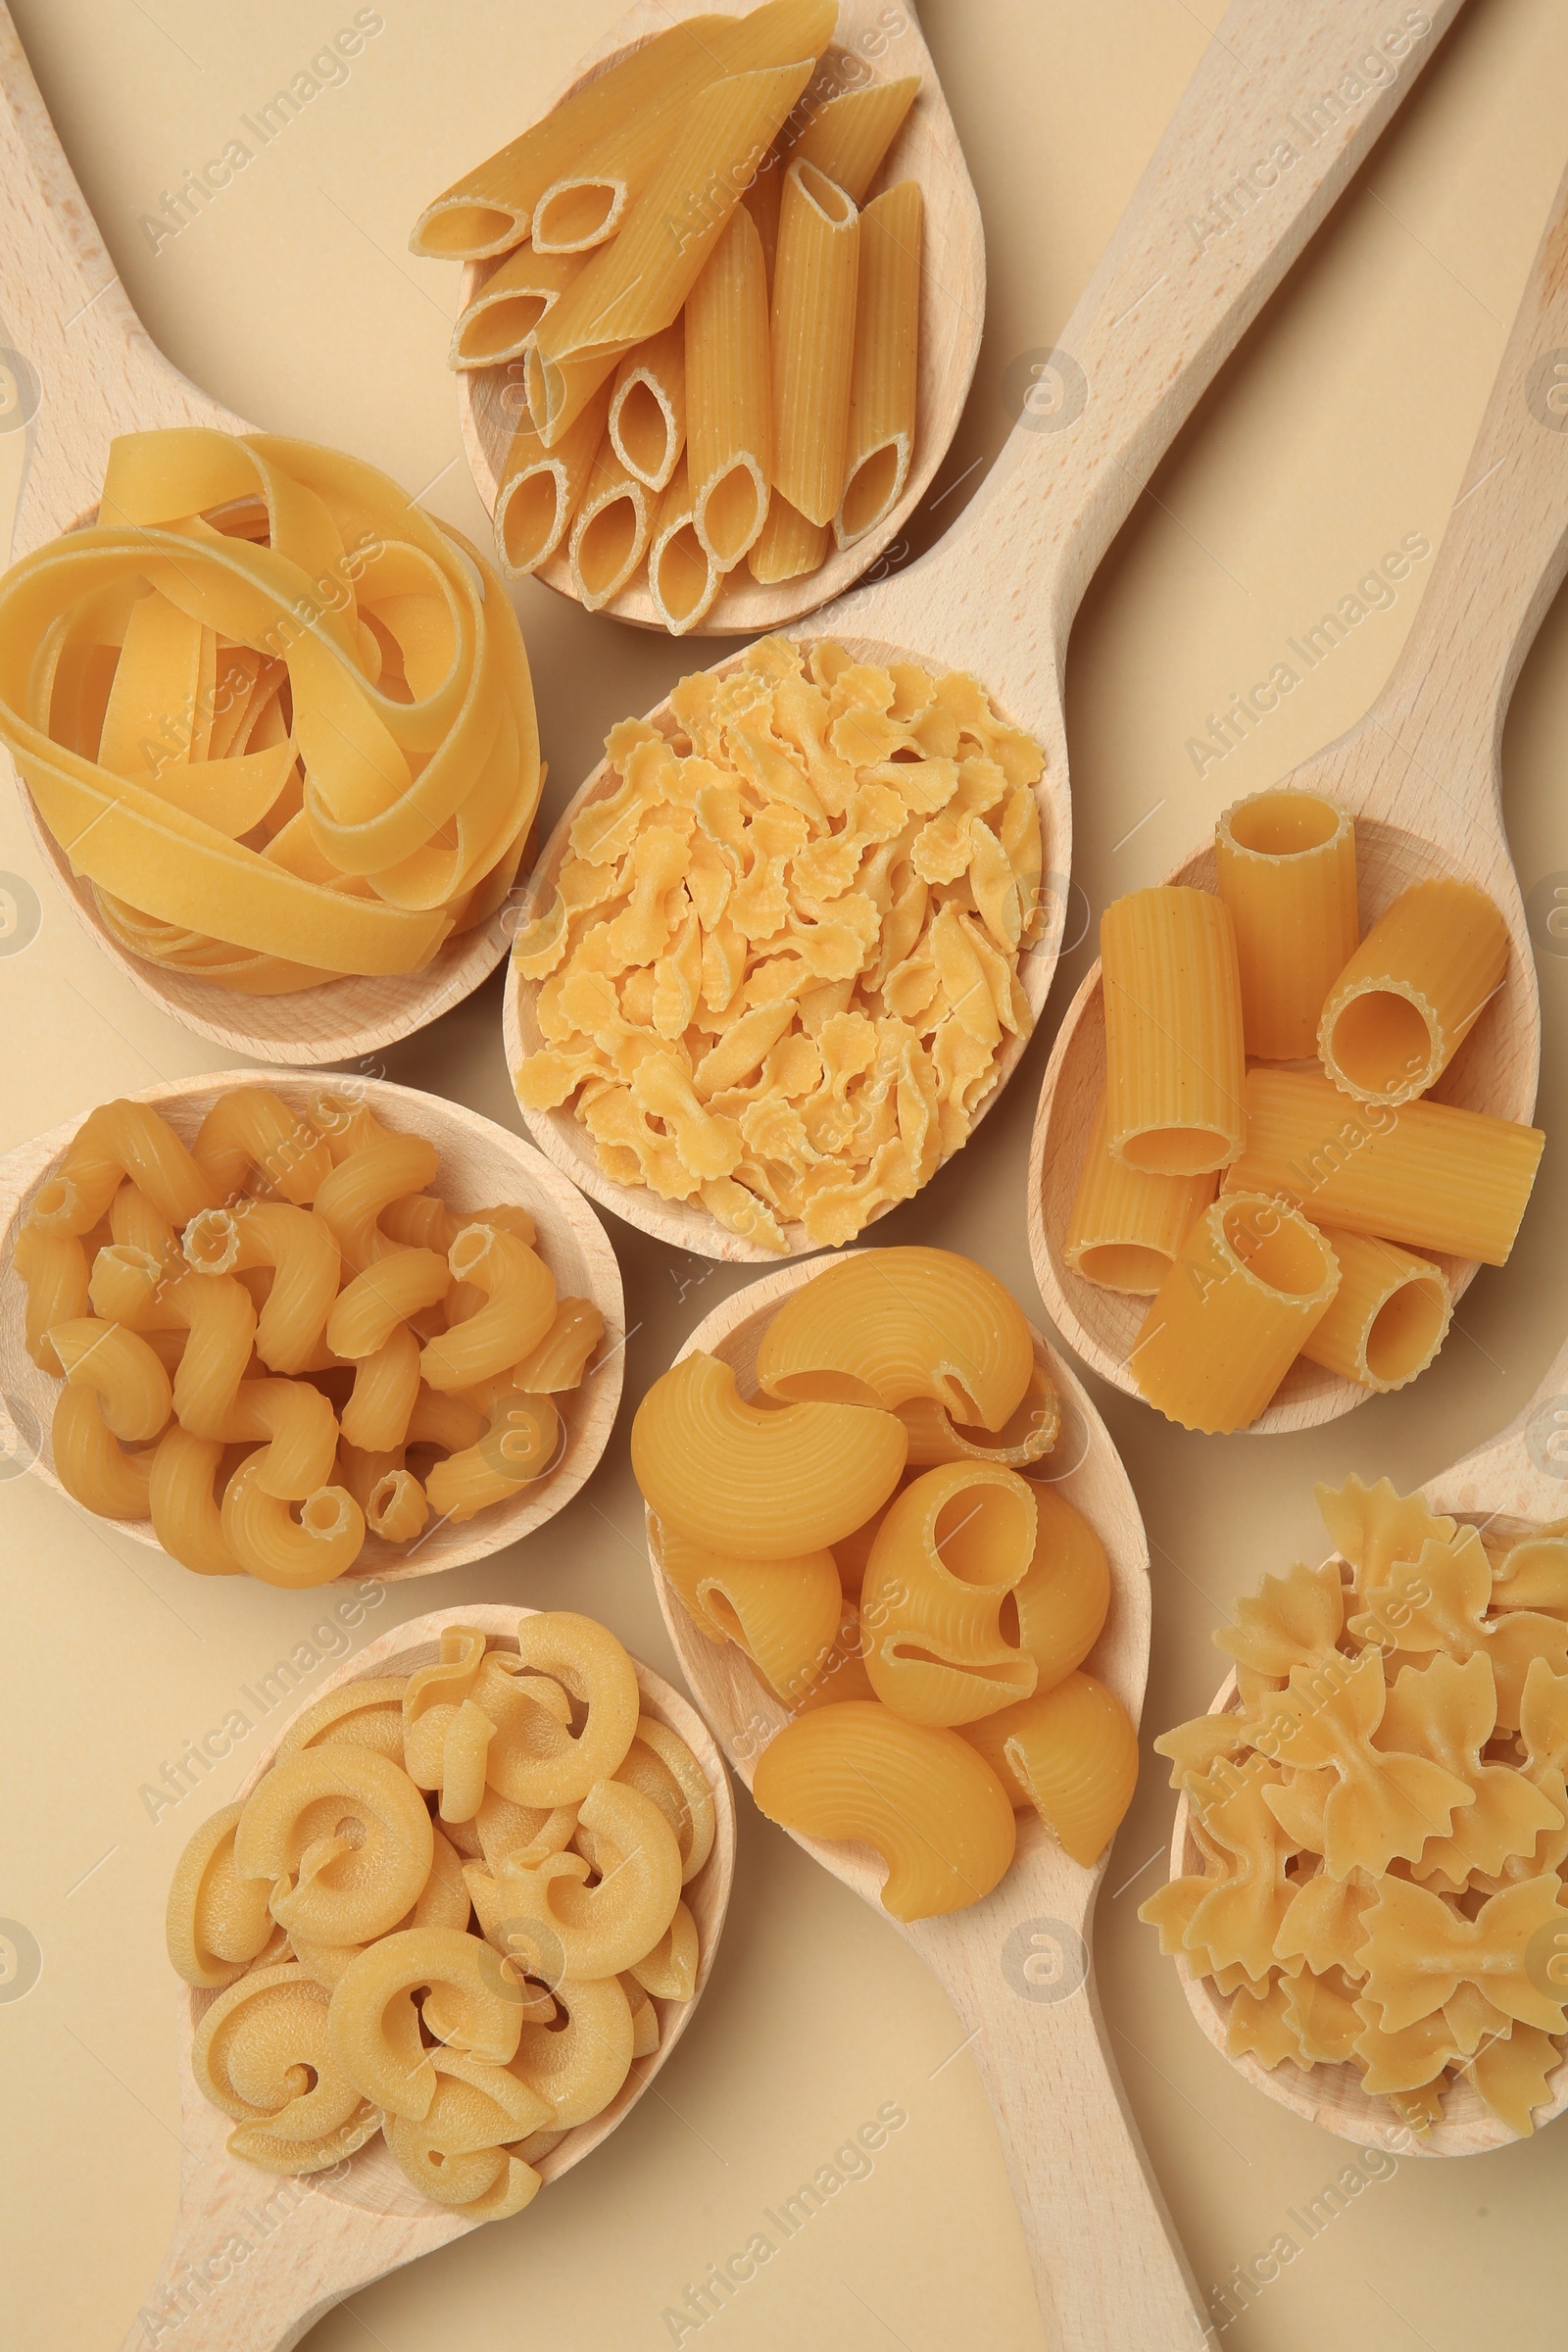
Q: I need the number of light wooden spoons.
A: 8